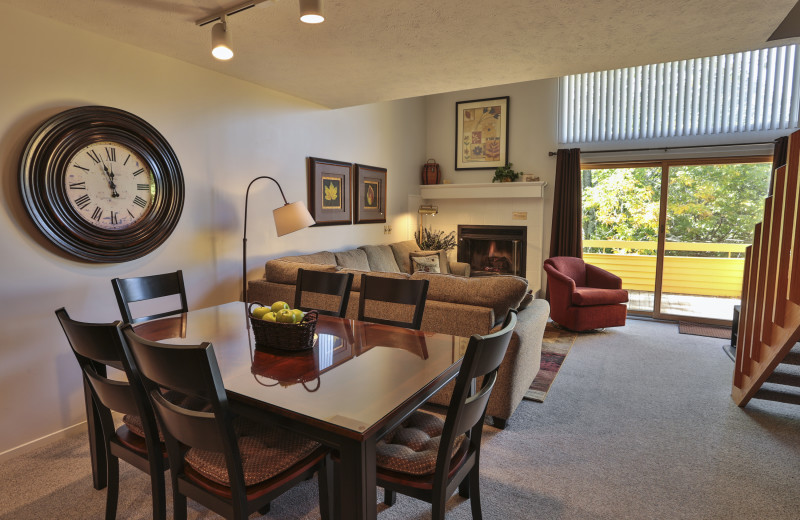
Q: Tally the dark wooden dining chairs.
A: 6